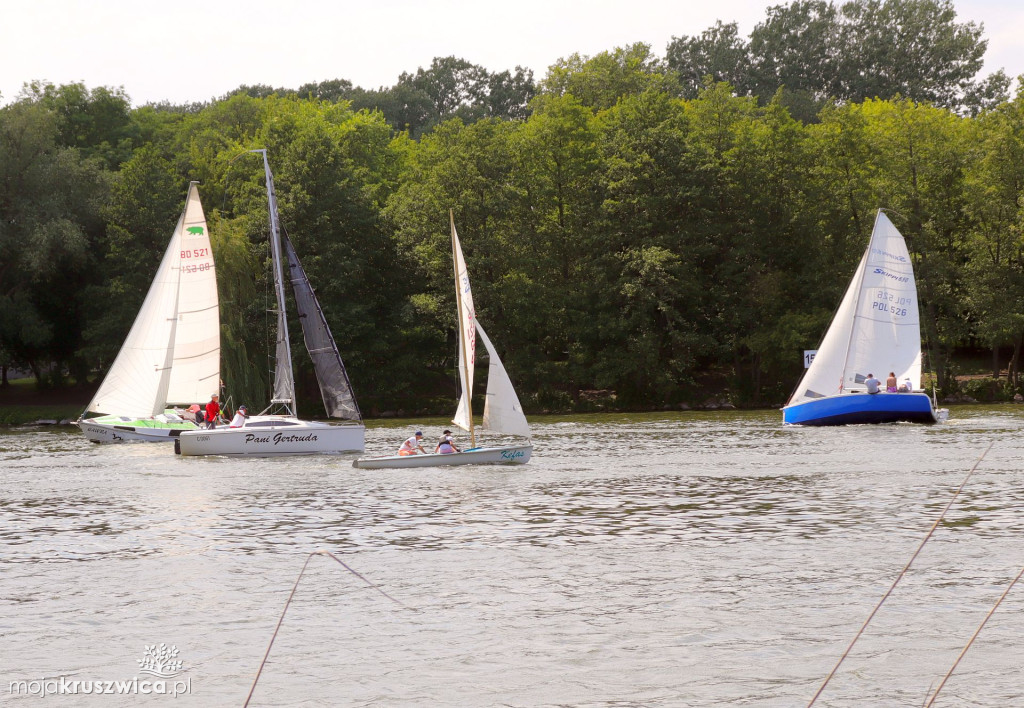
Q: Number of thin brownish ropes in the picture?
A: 3